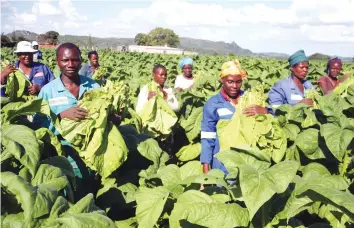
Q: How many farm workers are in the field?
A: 9